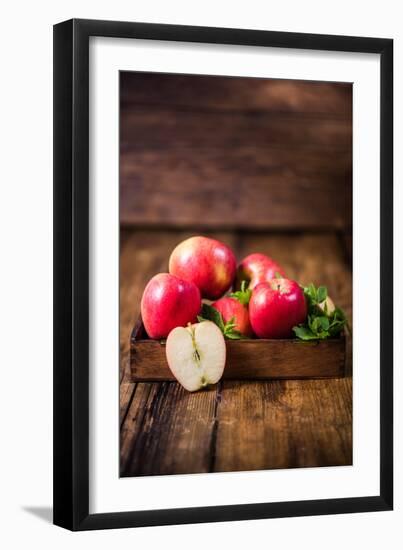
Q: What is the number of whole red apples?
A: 5